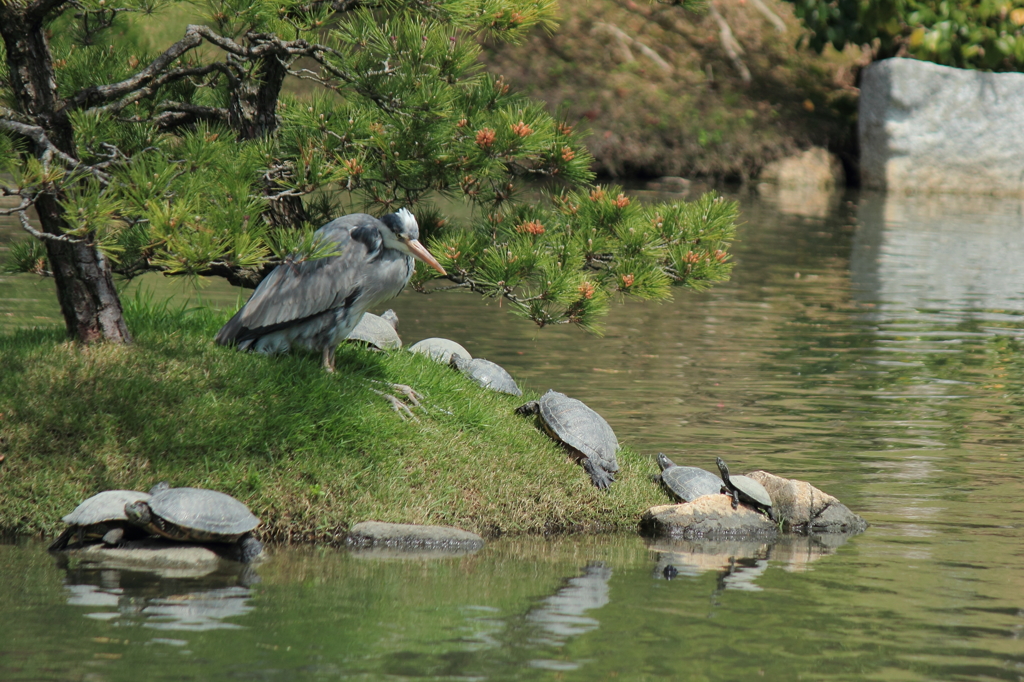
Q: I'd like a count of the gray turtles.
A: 8